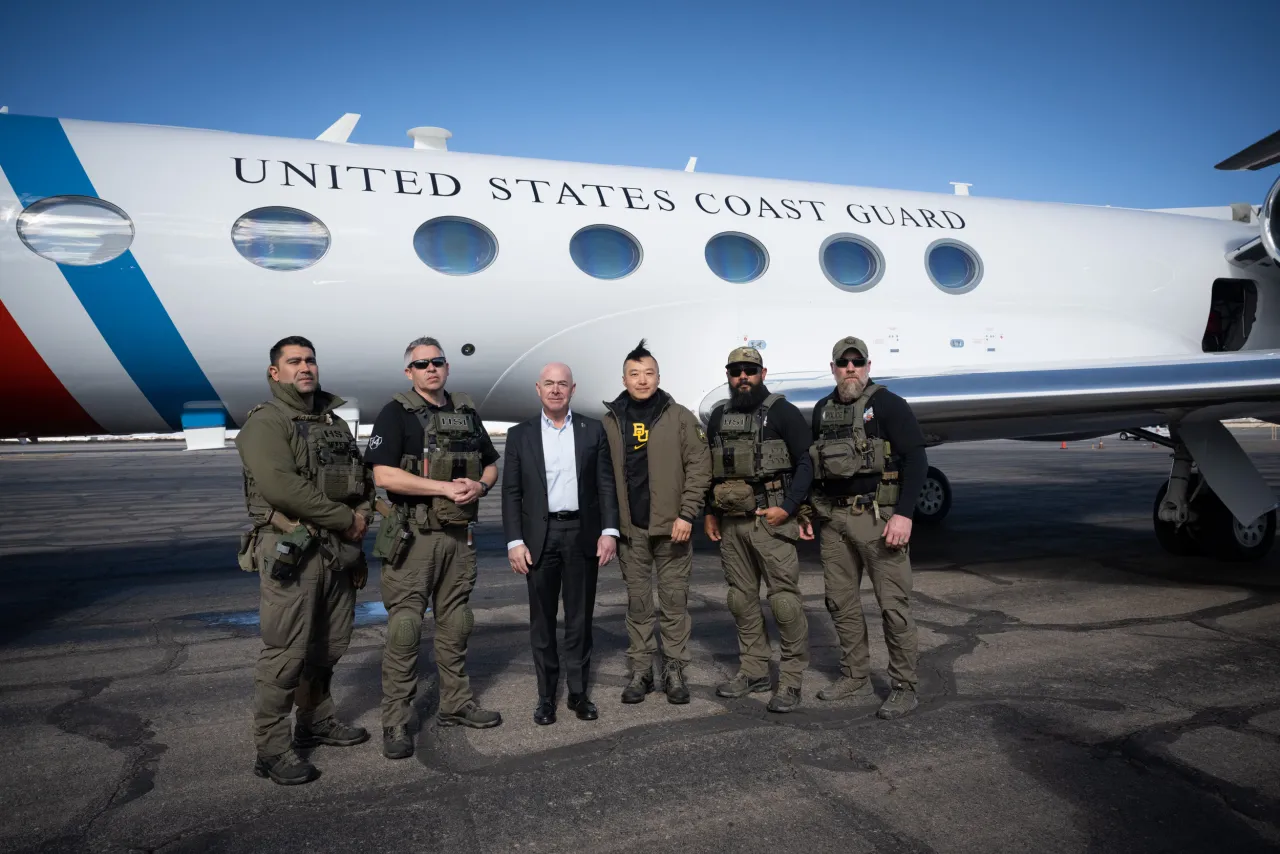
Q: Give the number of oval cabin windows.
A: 7